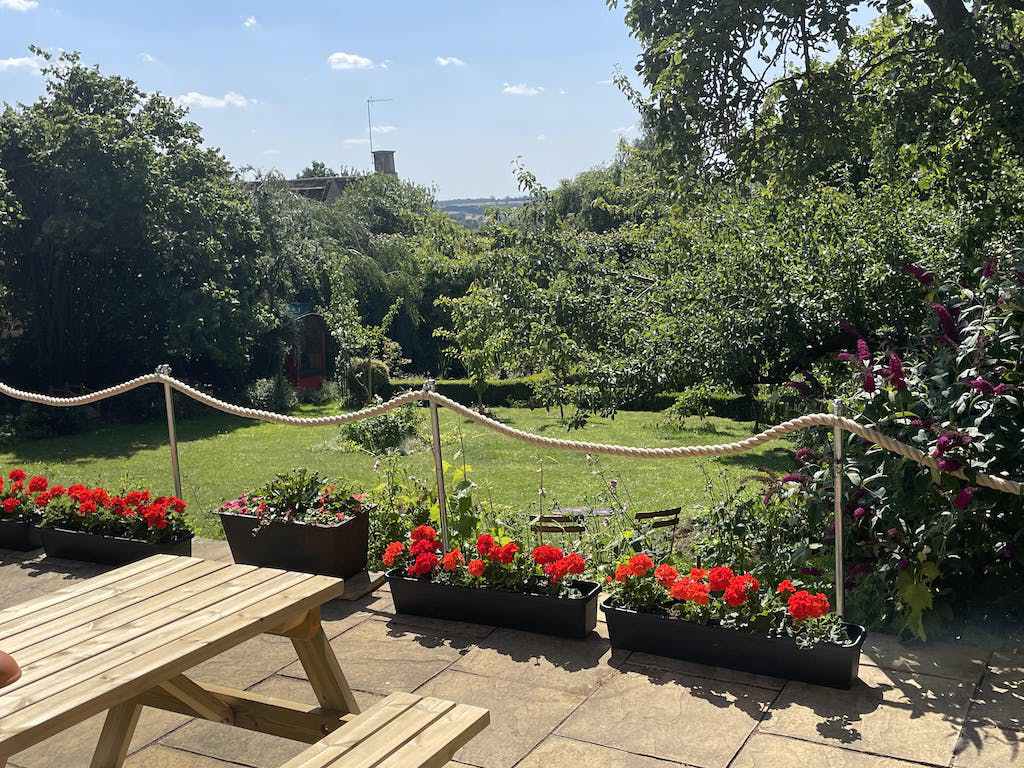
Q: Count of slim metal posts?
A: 3